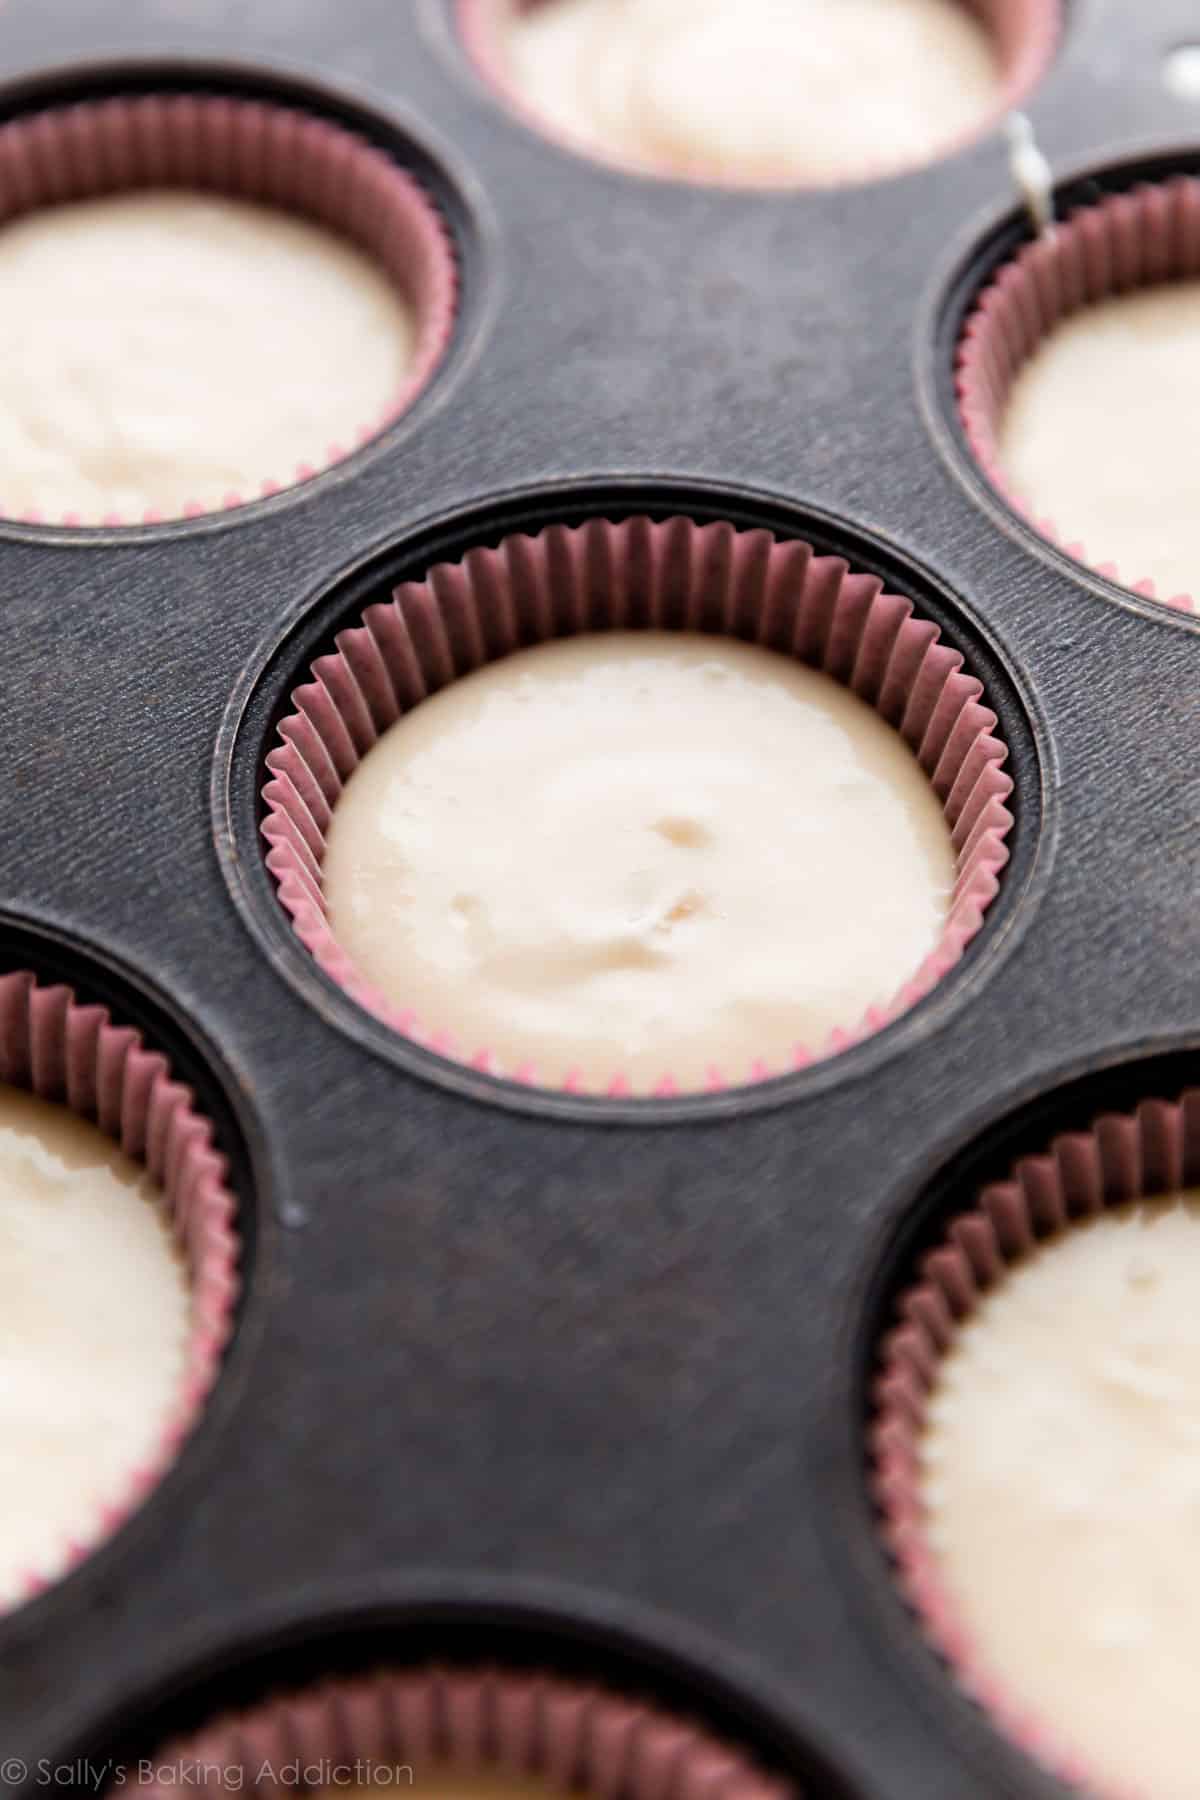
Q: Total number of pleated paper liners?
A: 7